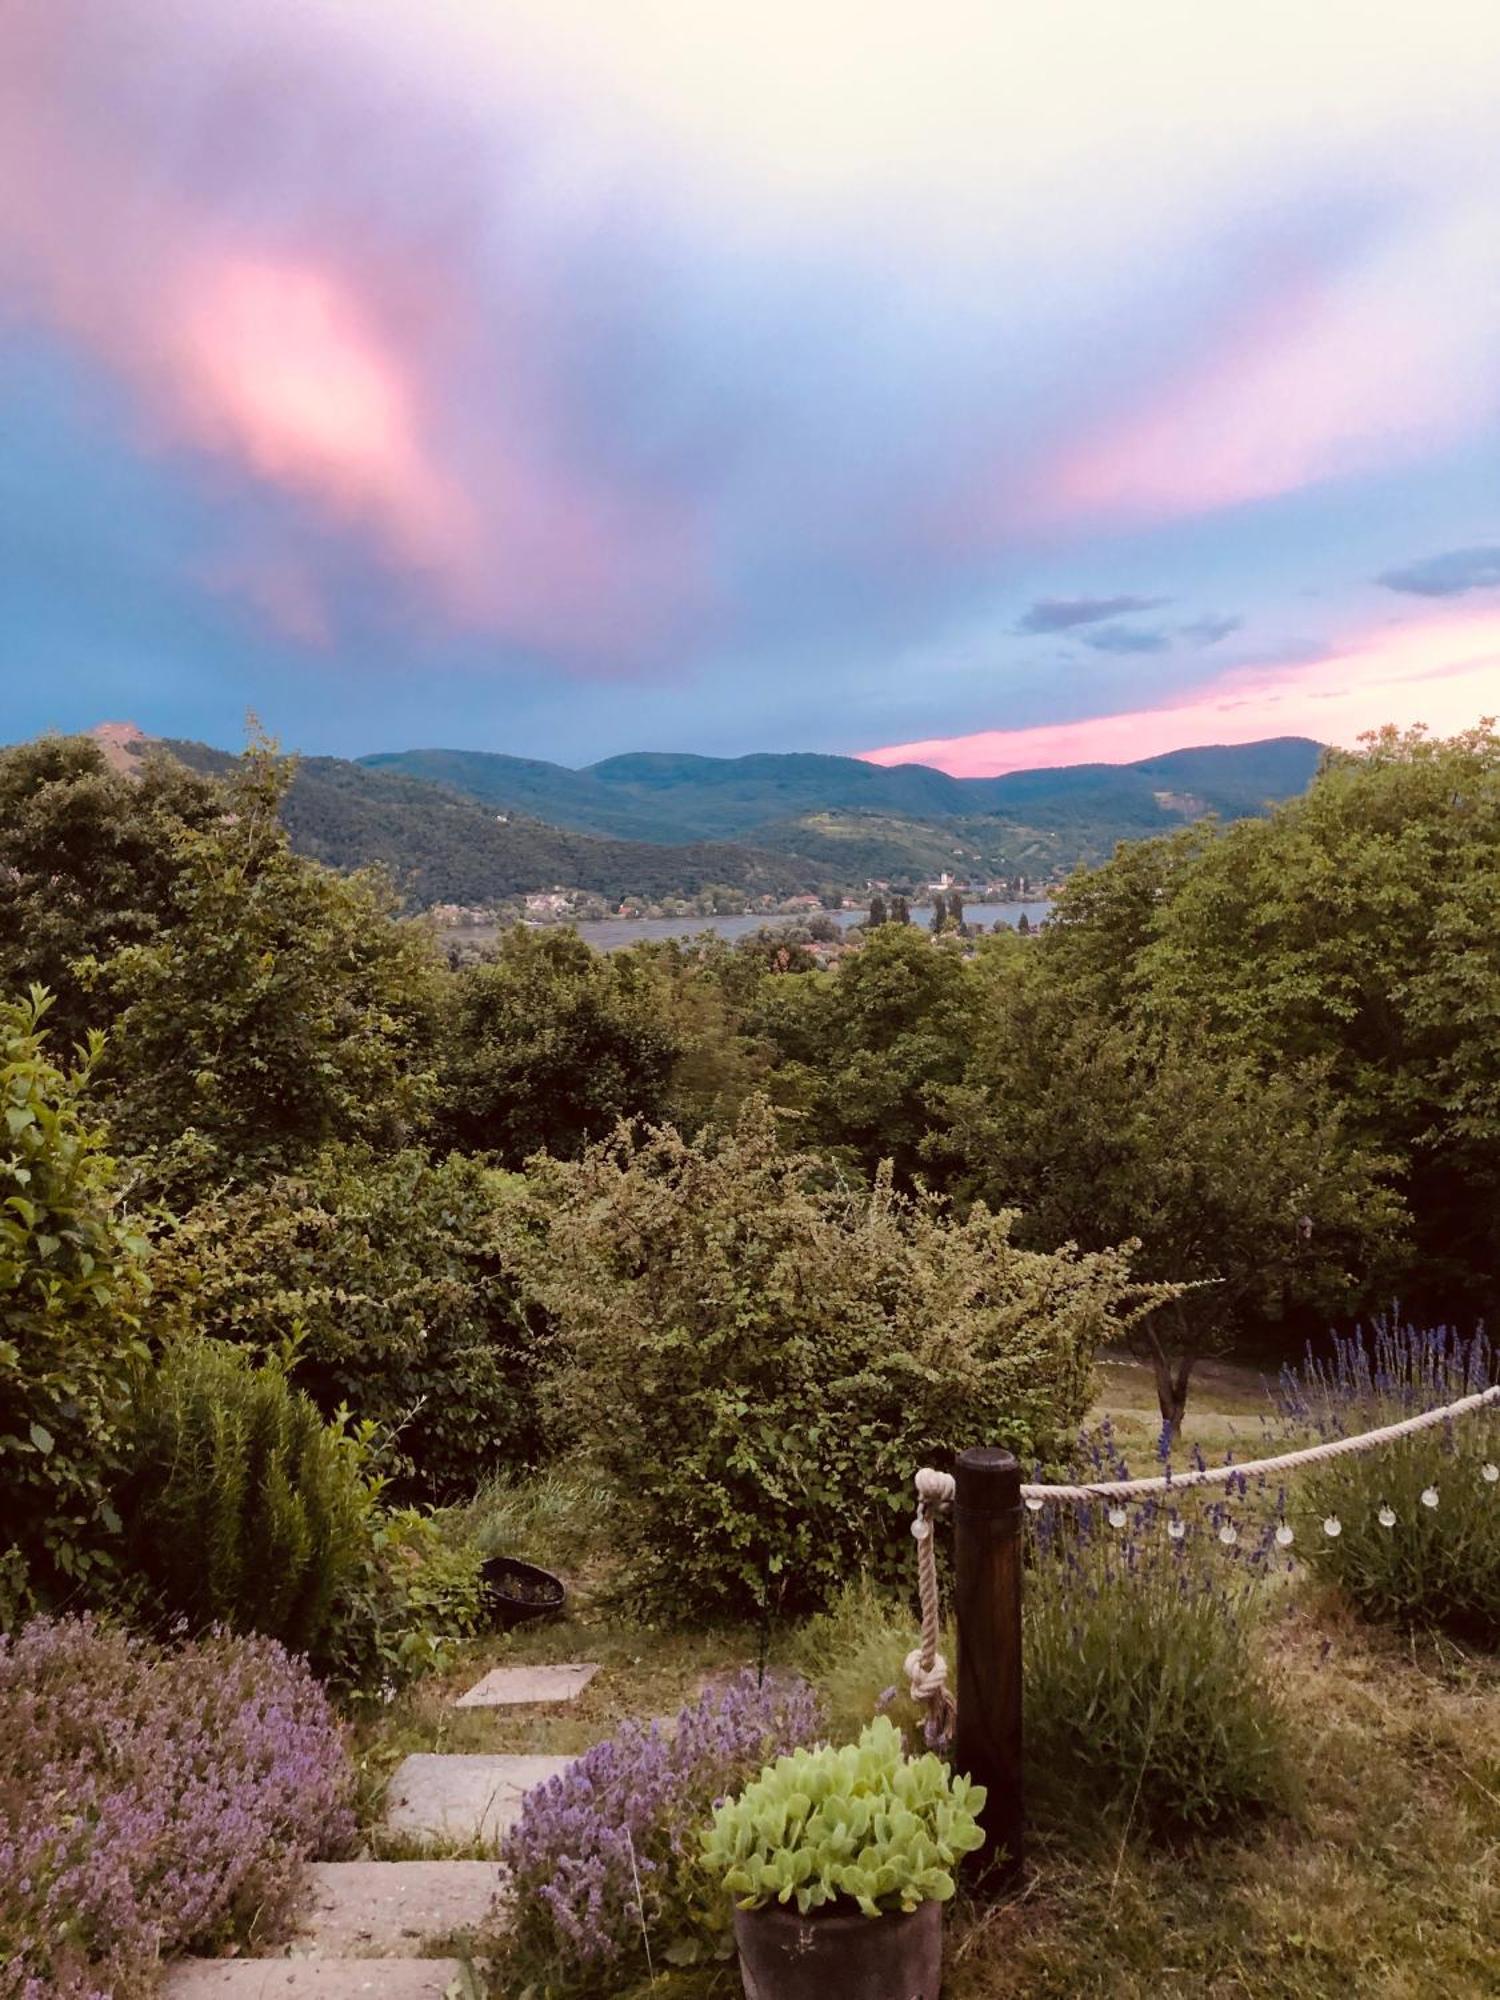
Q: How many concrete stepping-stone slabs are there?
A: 4